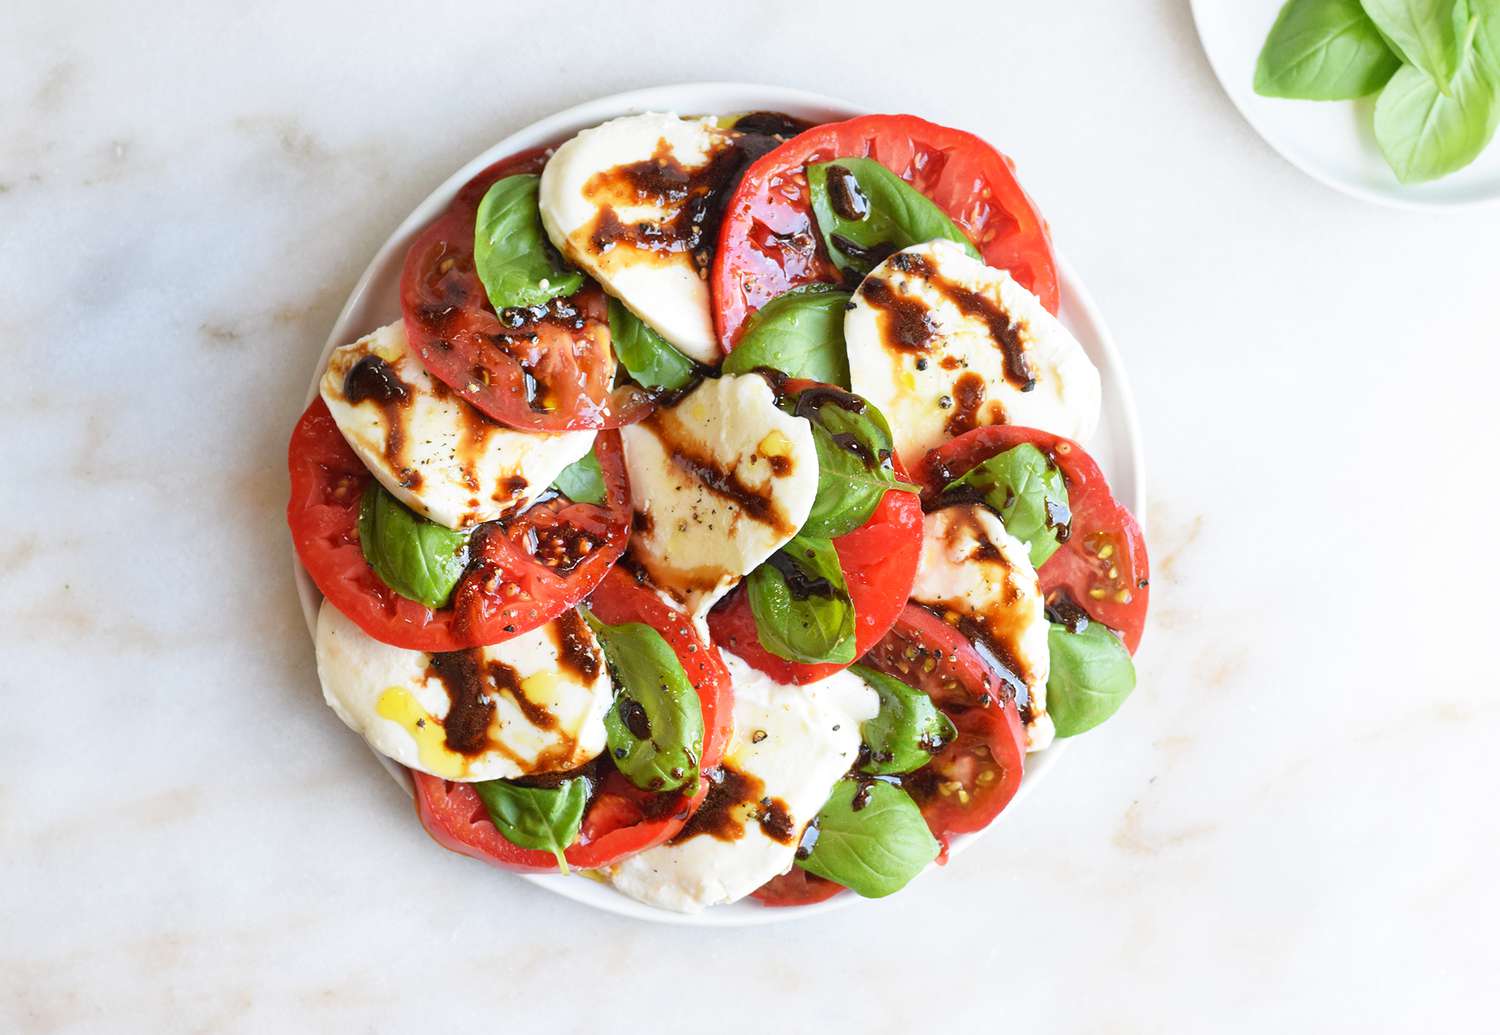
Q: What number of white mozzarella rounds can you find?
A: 7